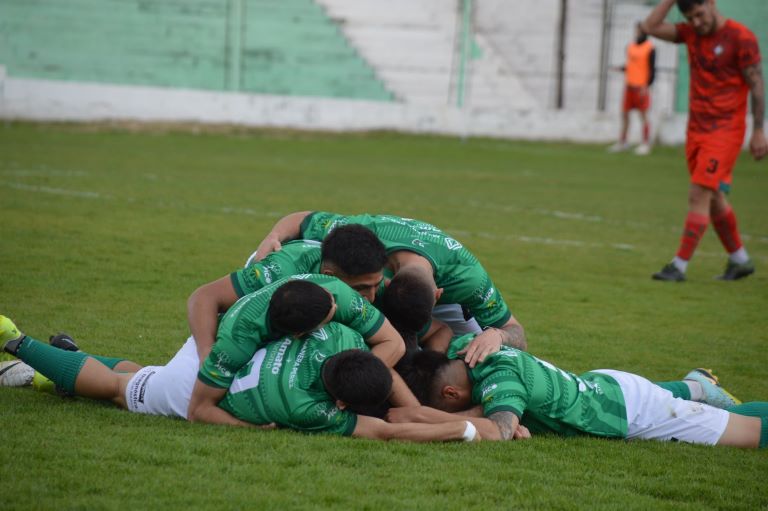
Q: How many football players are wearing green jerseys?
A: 5